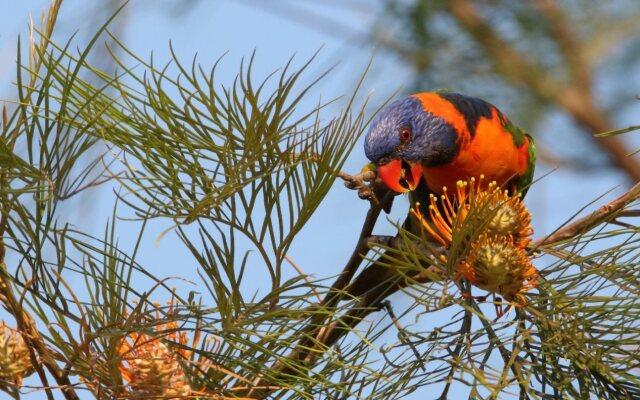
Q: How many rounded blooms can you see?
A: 4